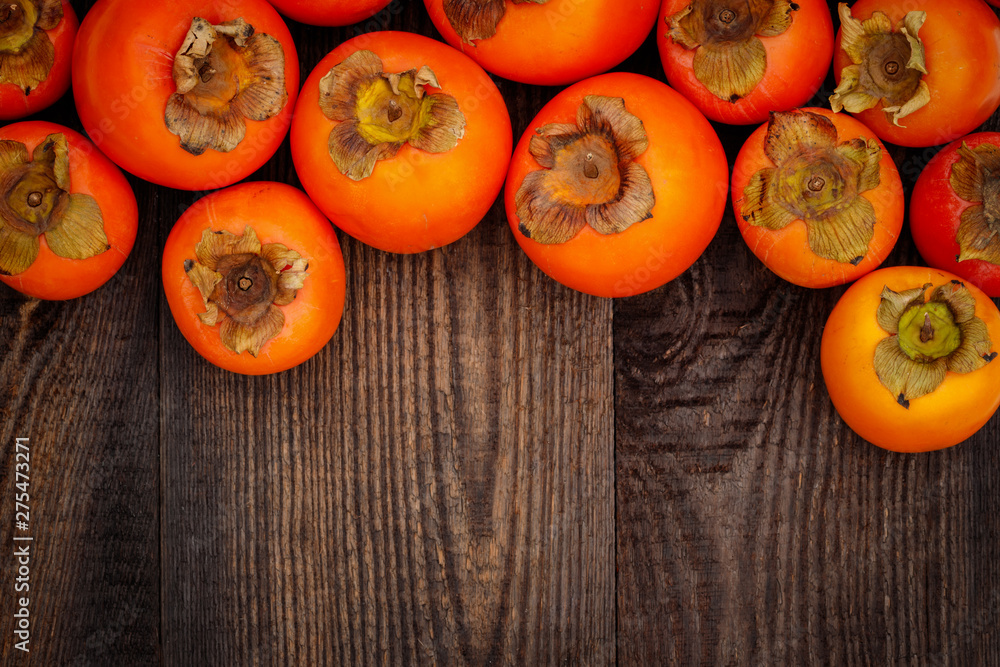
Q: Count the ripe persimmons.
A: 13